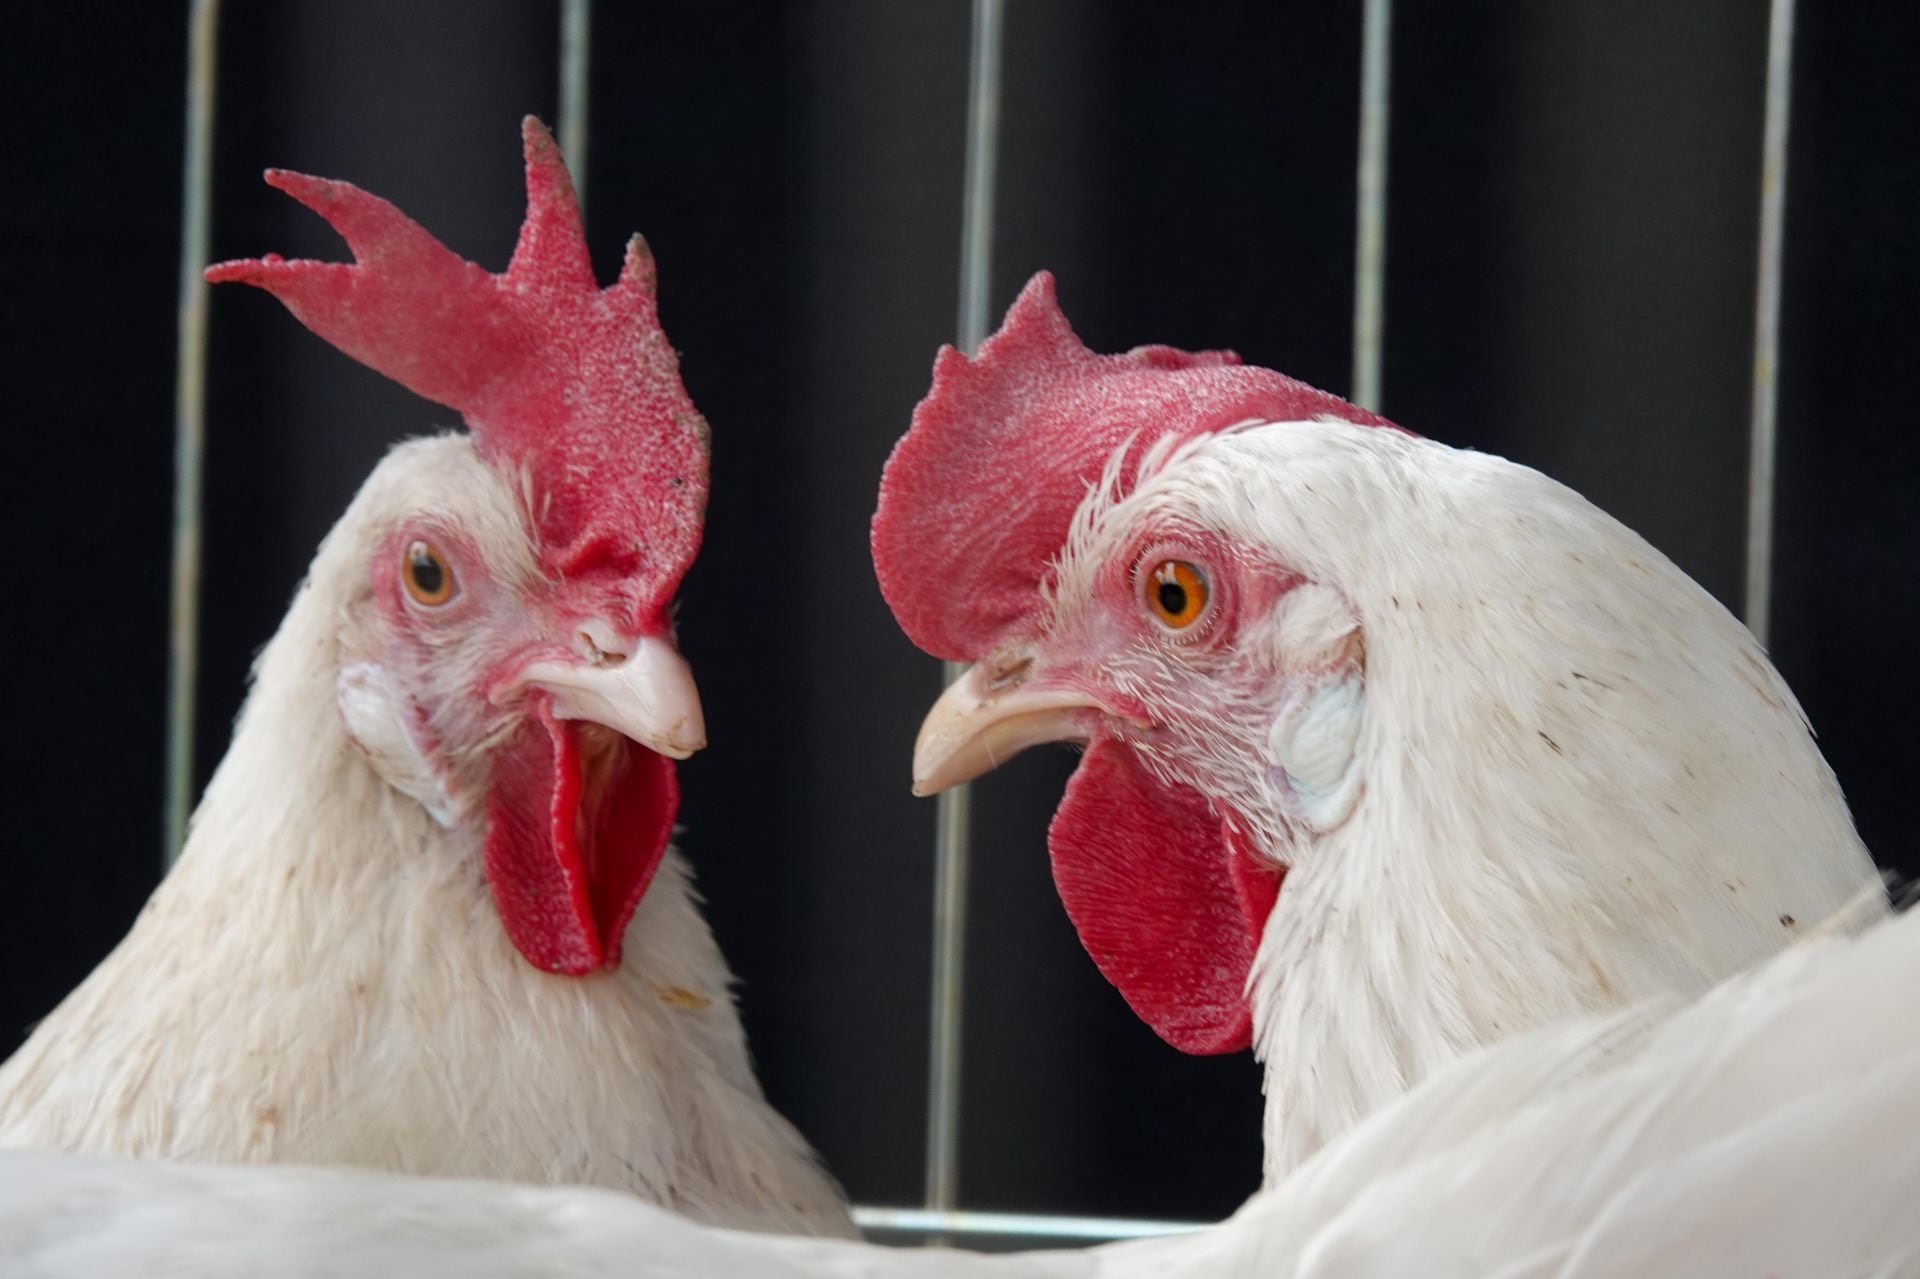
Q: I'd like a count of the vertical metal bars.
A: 5